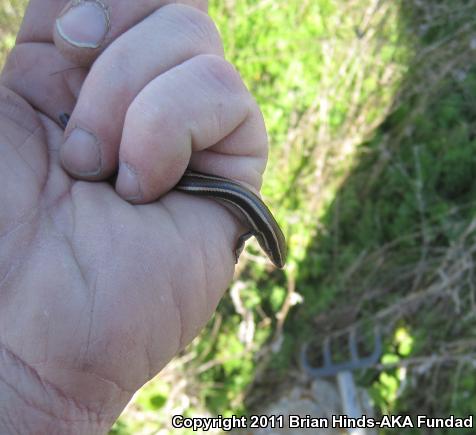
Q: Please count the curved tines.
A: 4